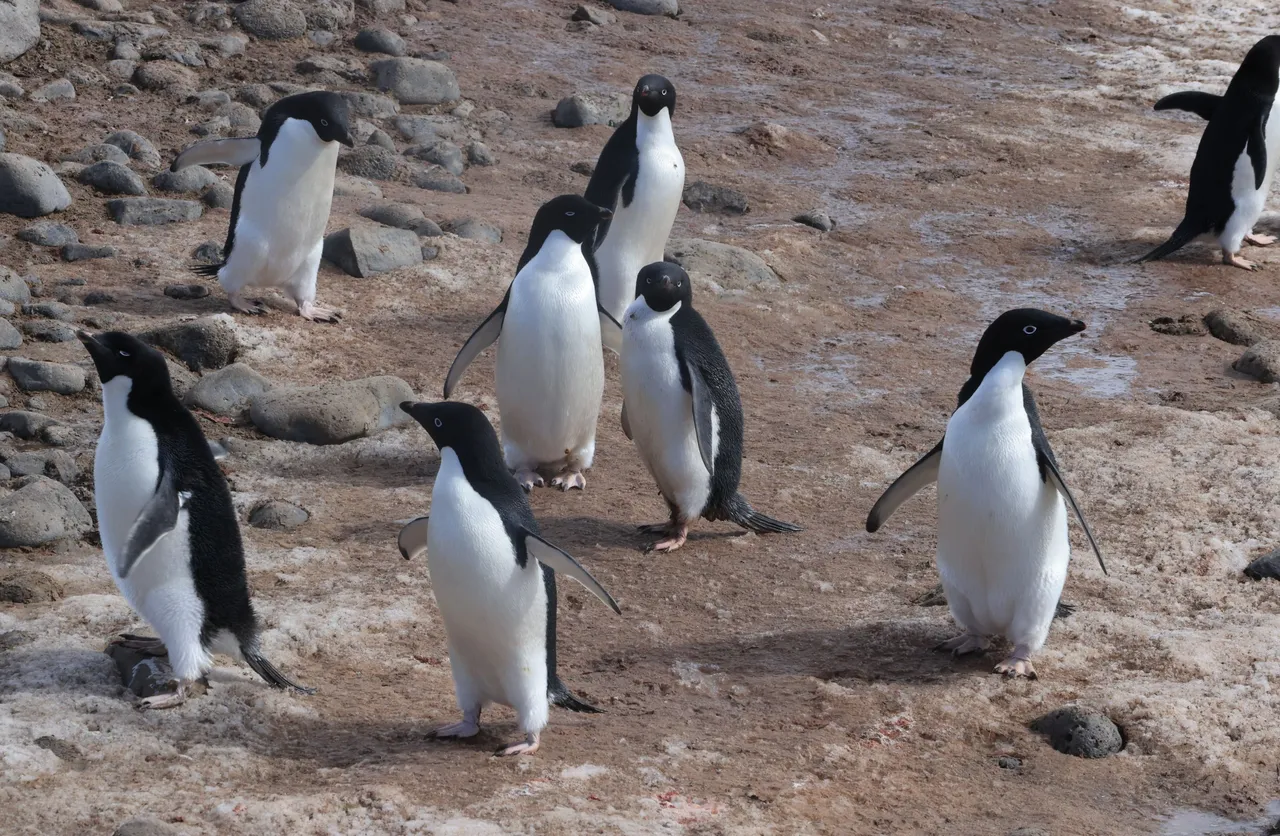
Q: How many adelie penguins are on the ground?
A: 8